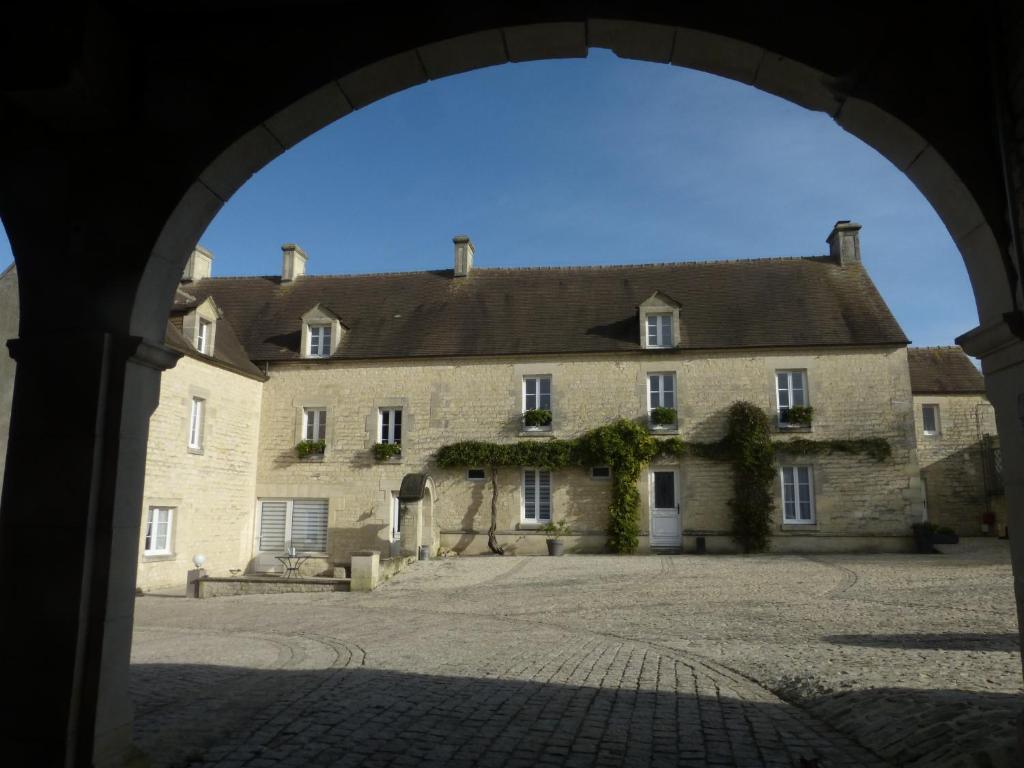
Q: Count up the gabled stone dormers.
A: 3